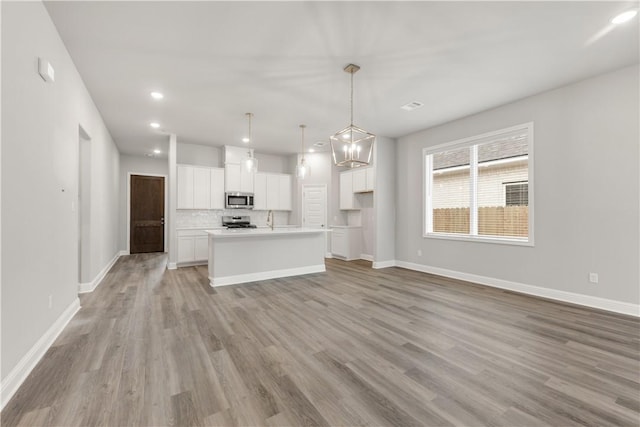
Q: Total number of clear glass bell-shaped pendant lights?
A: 2